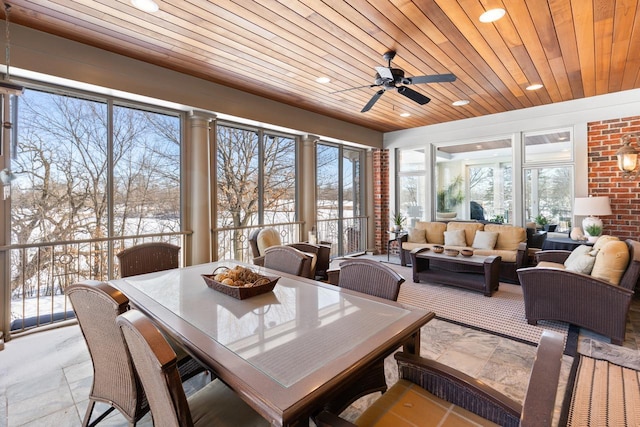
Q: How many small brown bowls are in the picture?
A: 3